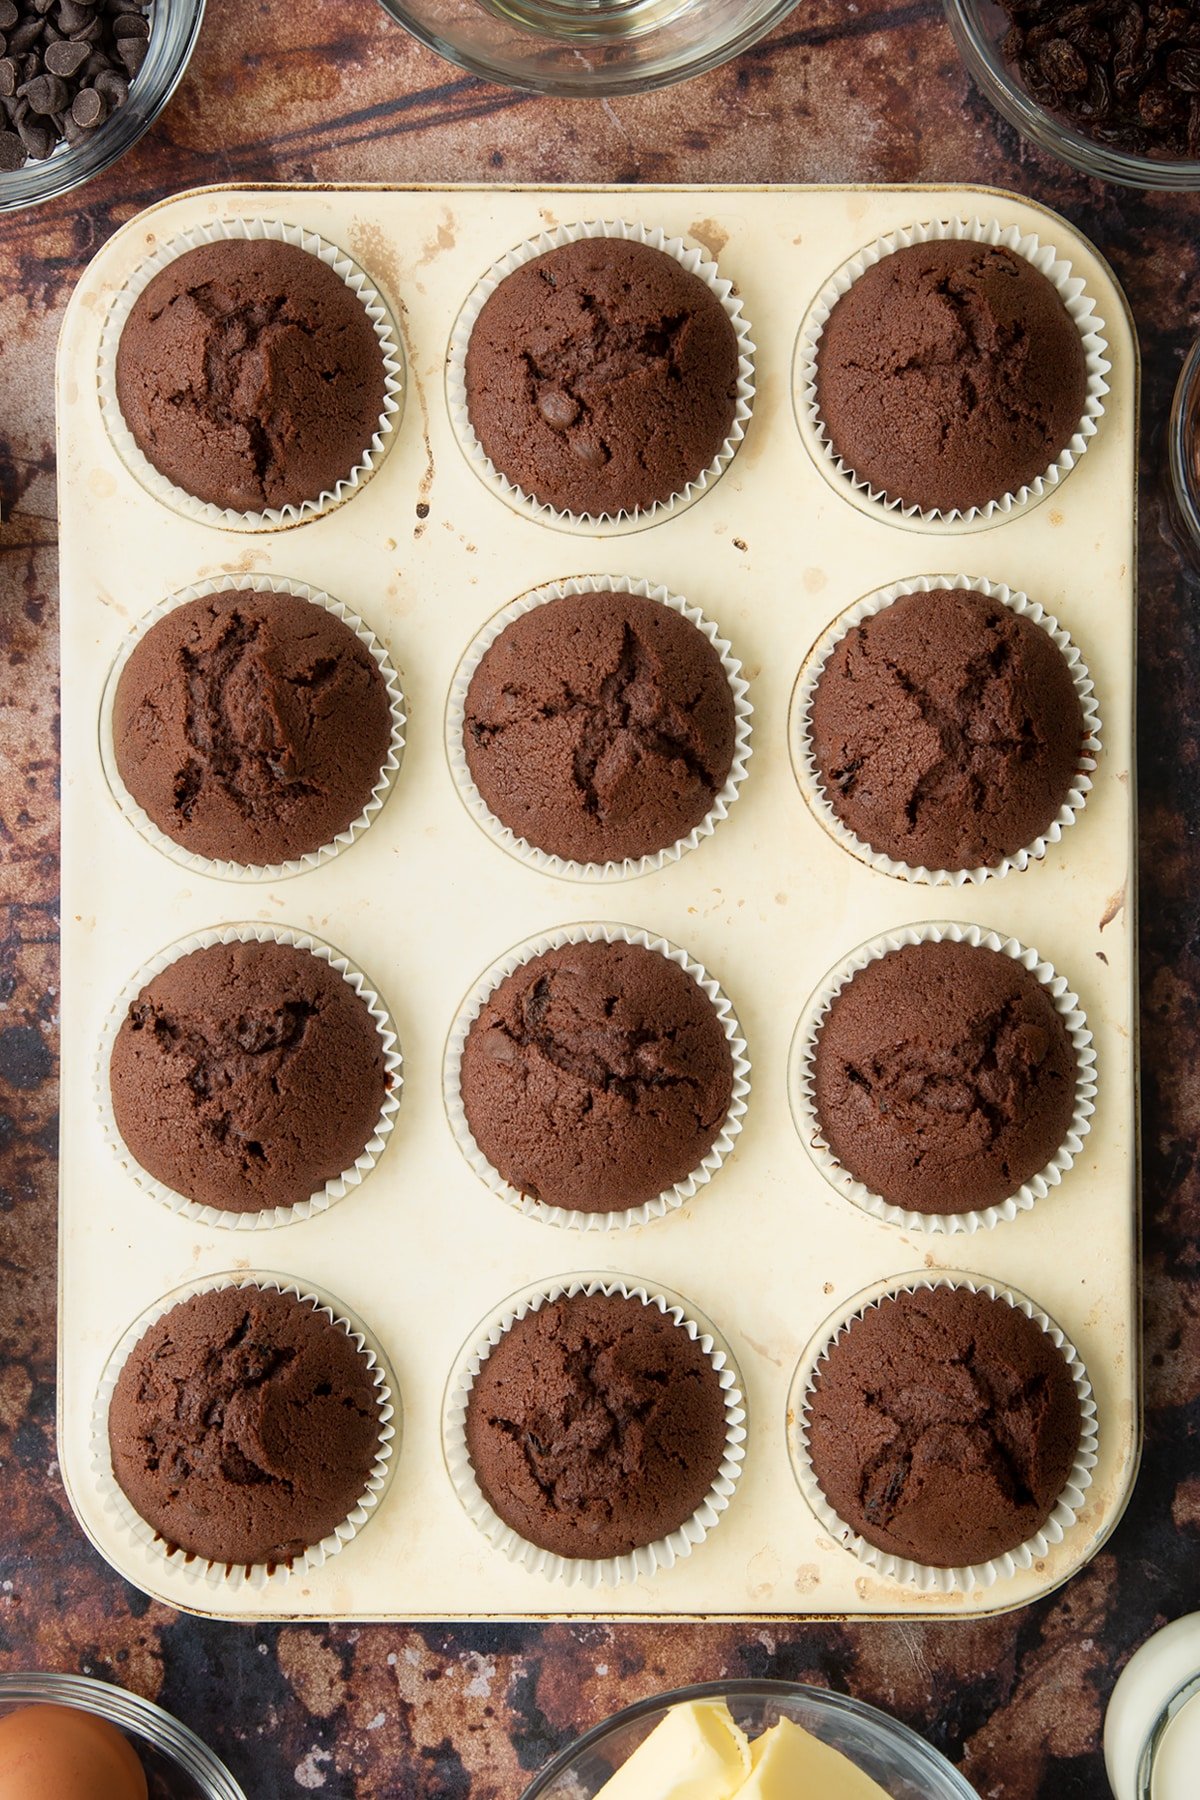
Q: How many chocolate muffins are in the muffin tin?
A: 12